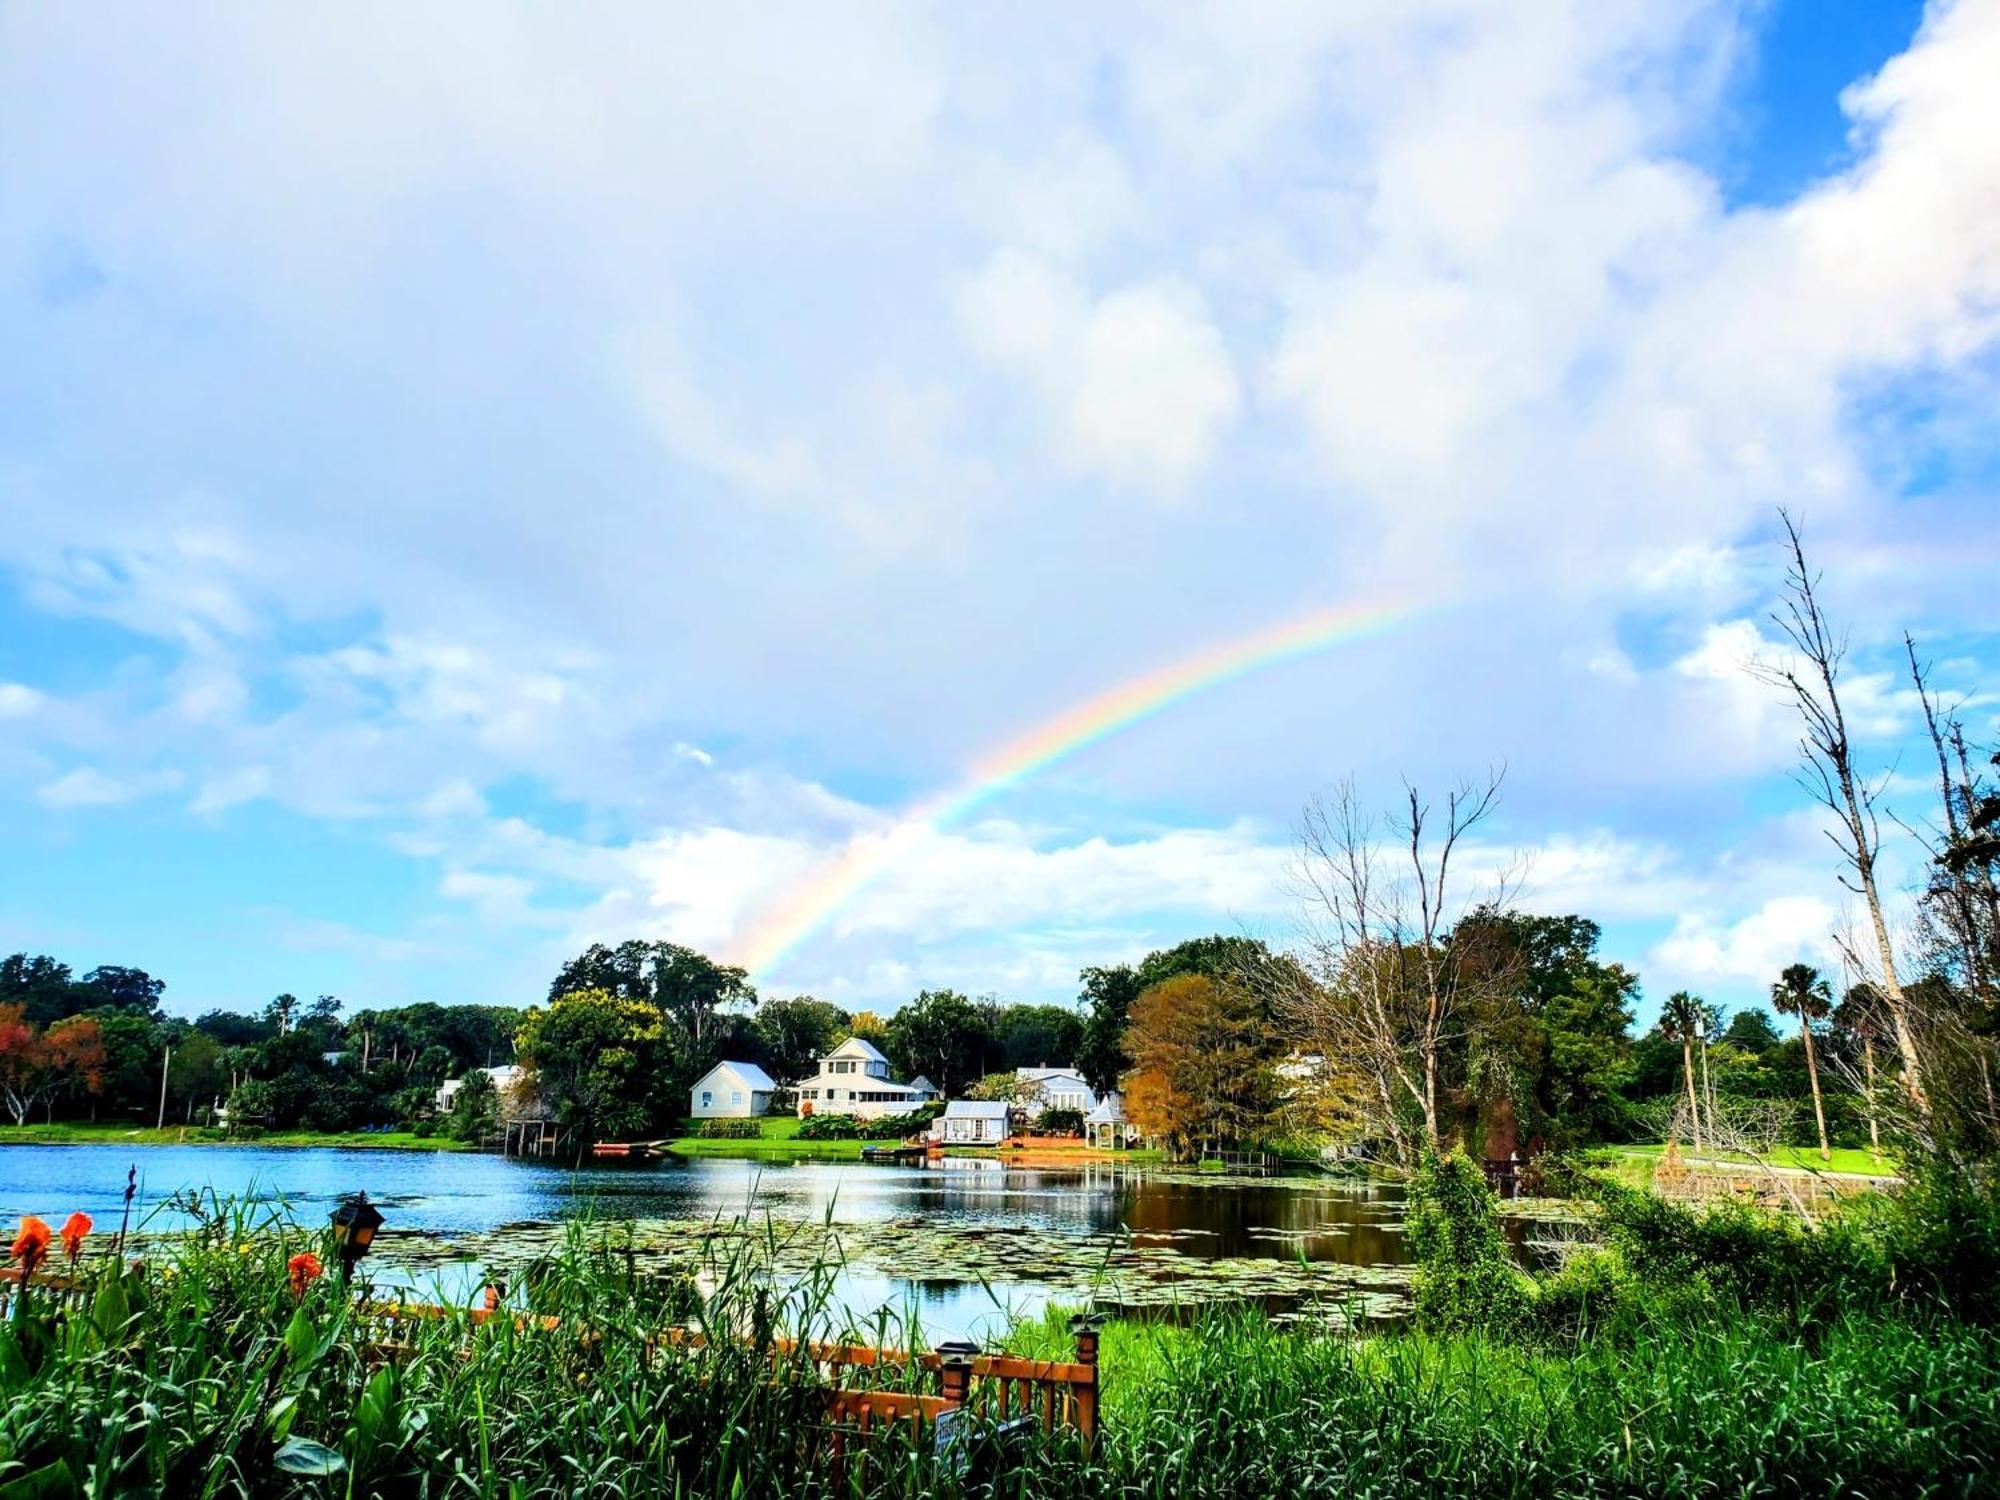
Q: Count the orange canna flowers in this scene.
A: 3